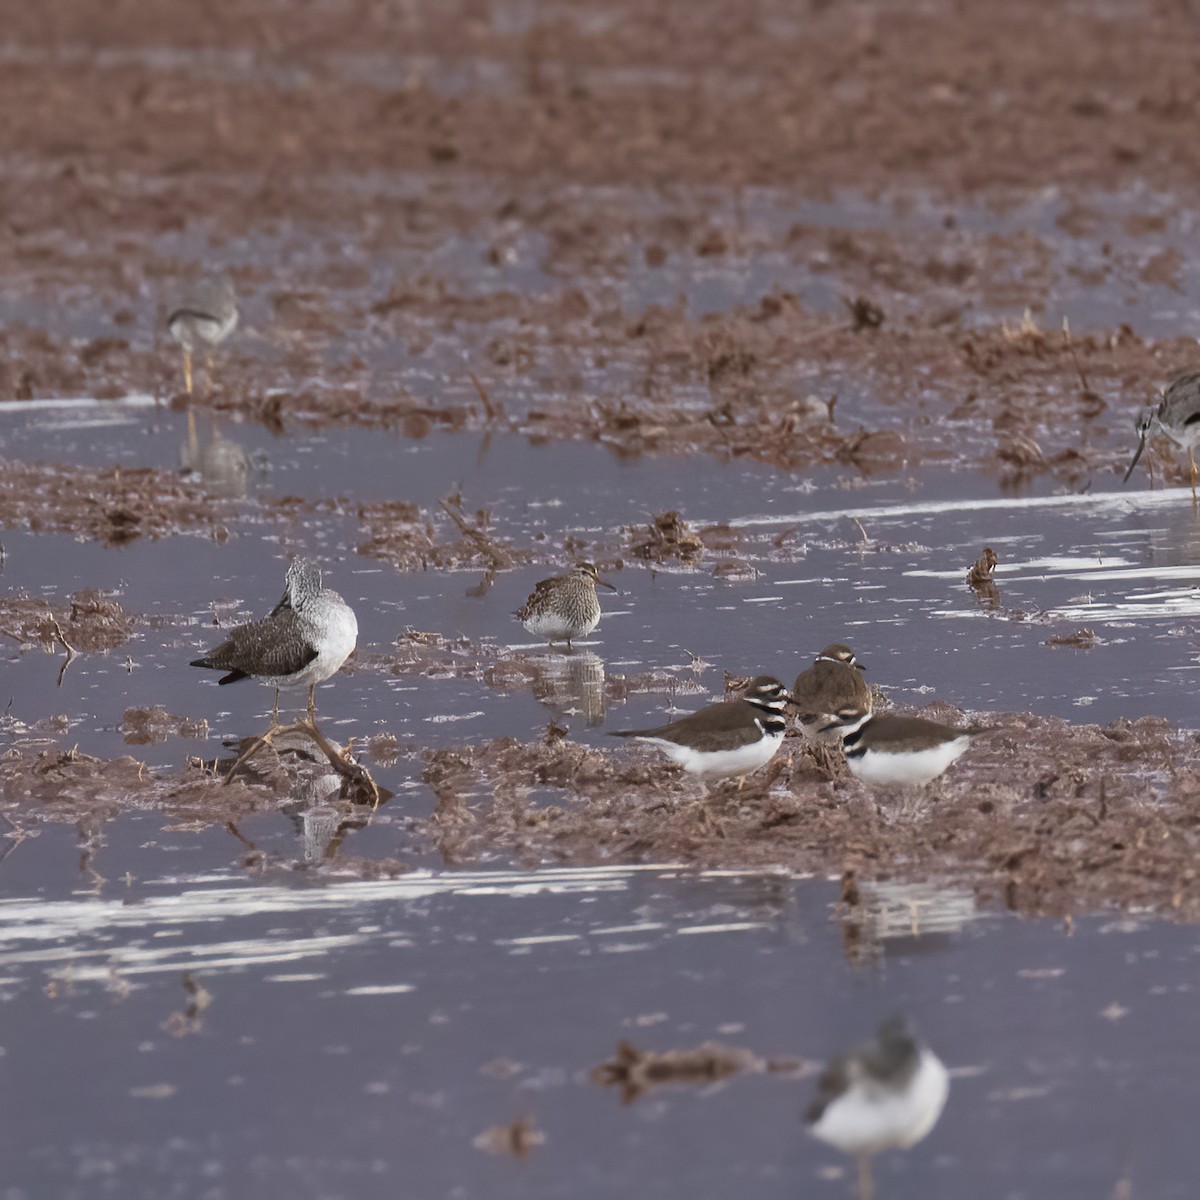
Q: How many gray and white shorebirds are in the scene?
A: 4